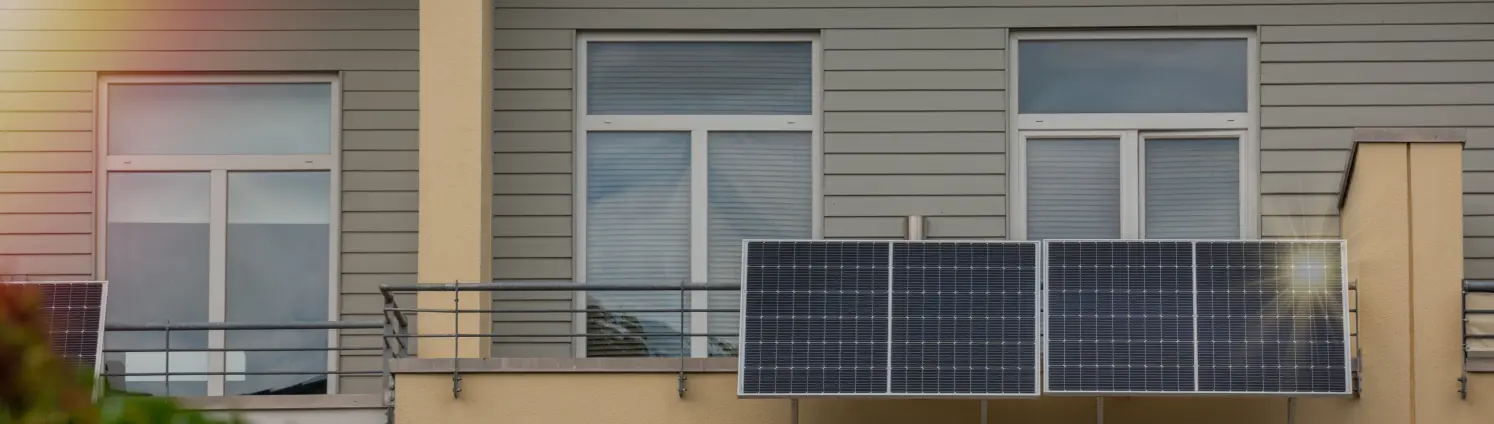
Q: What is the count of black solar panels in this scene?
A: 3